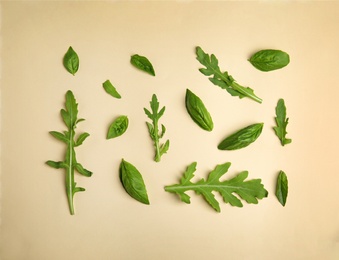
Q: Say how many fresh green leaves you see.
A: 14